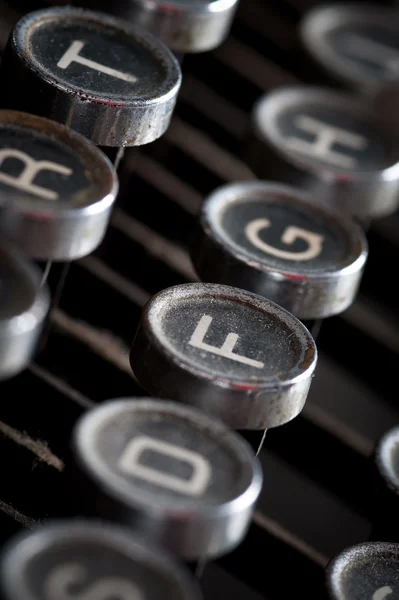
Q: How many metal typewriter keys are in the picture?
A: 12